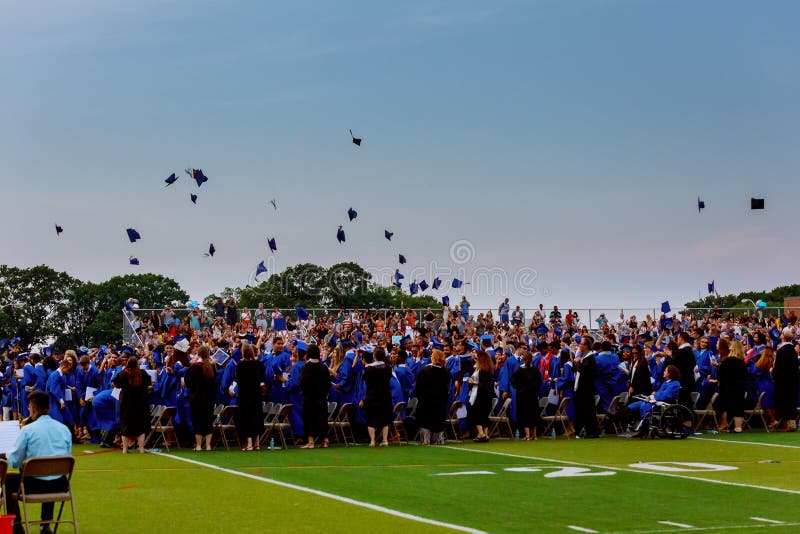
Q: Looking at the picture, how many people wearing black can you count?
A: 13